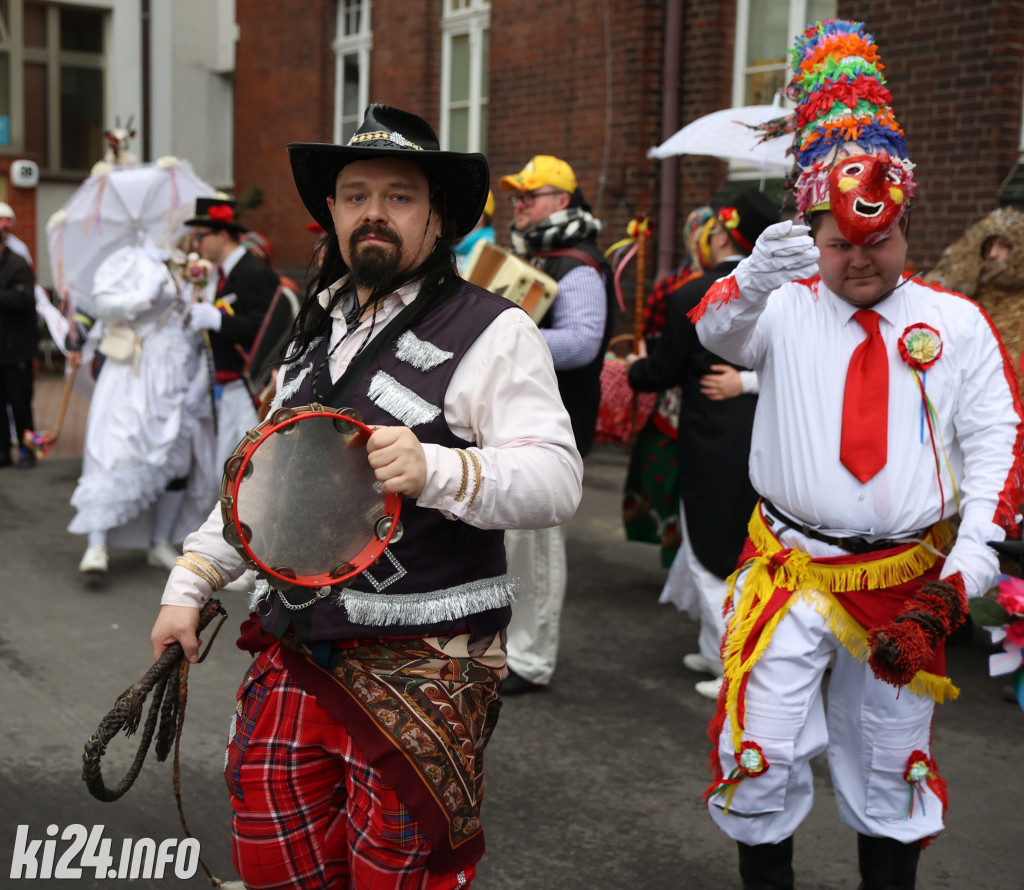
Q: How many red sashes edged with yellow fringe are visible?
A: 1